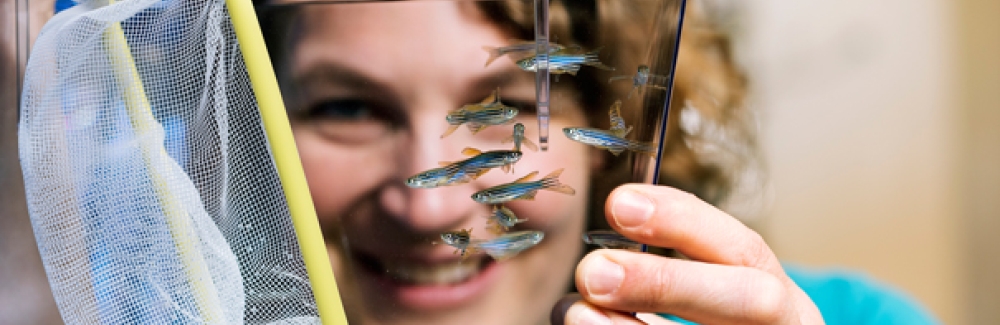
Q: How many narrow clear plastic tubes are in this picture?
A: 1